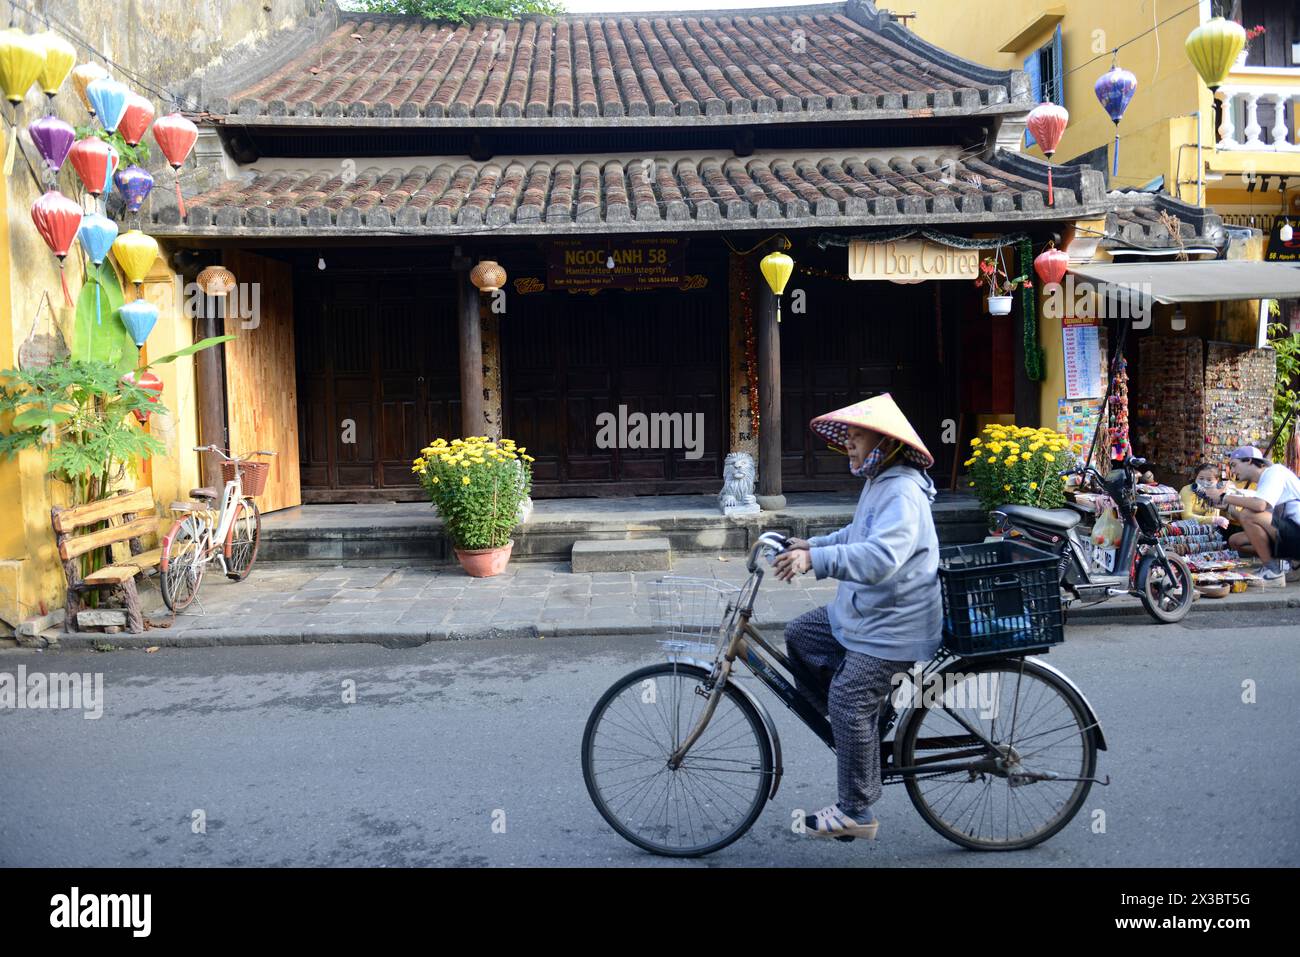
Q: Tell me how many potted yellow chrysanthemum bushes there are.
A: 2